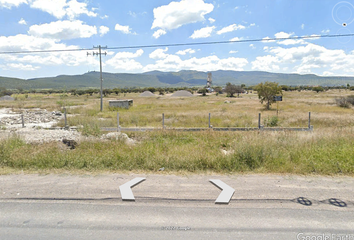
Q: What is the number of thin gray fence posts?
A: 7